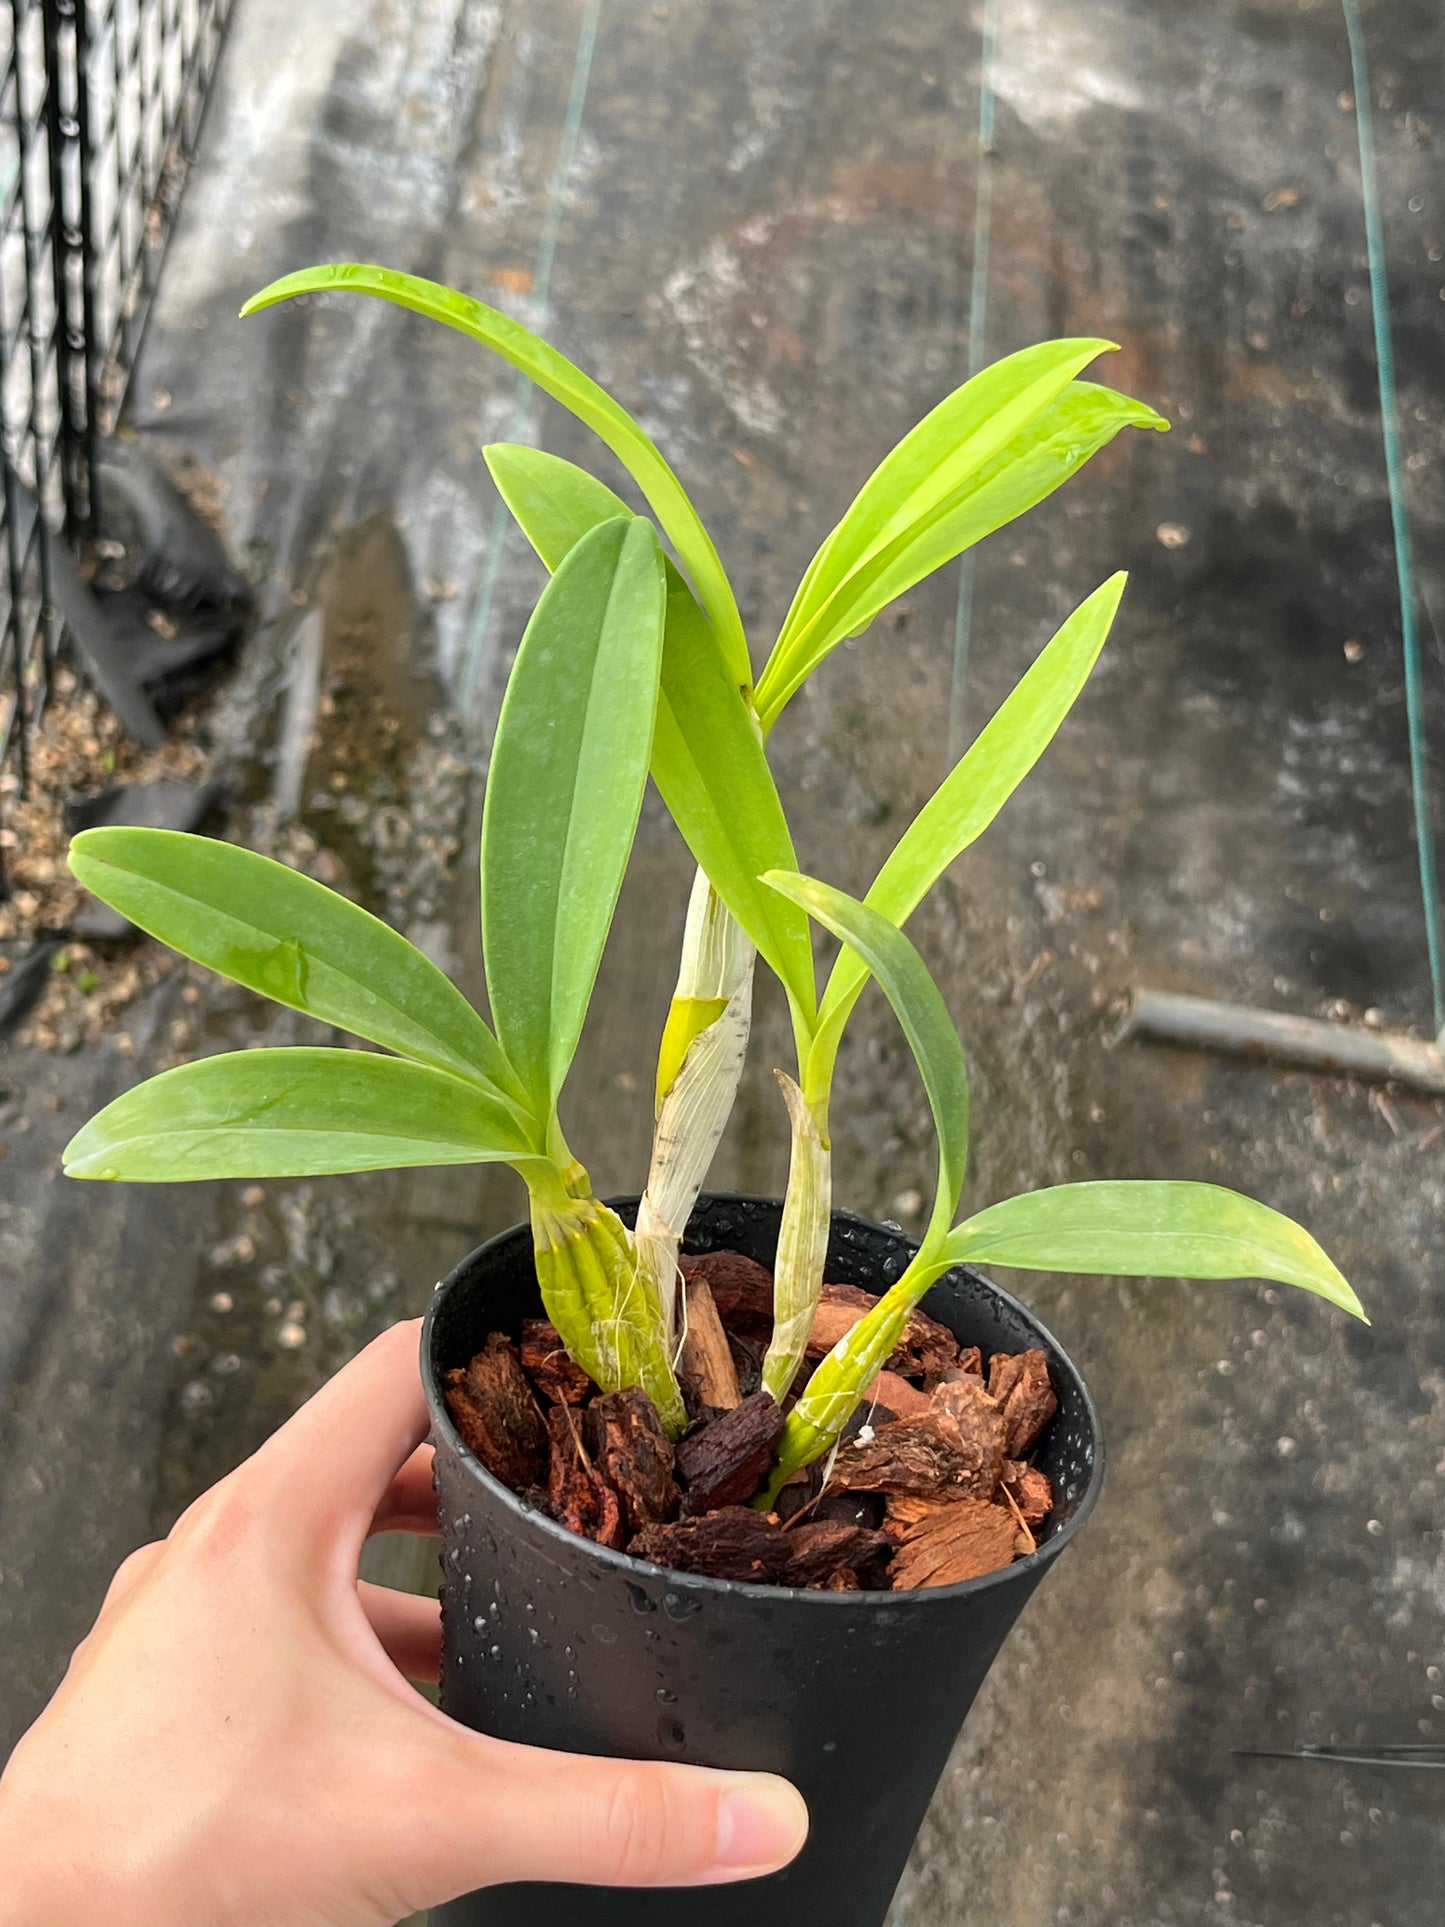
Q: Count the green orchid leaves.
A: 10